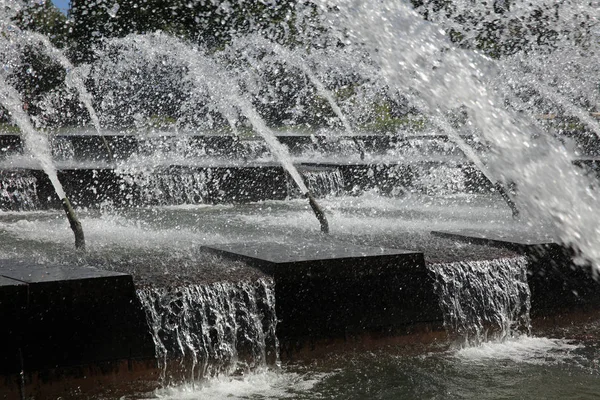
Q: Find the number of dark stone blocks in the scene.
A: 3